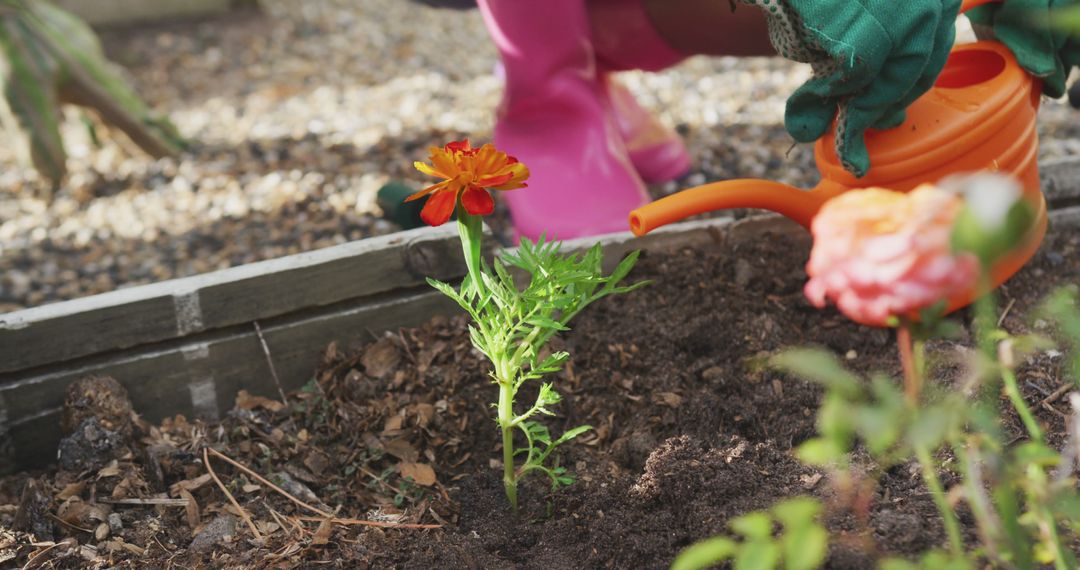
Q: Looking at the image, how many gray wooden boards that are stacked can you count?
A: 2